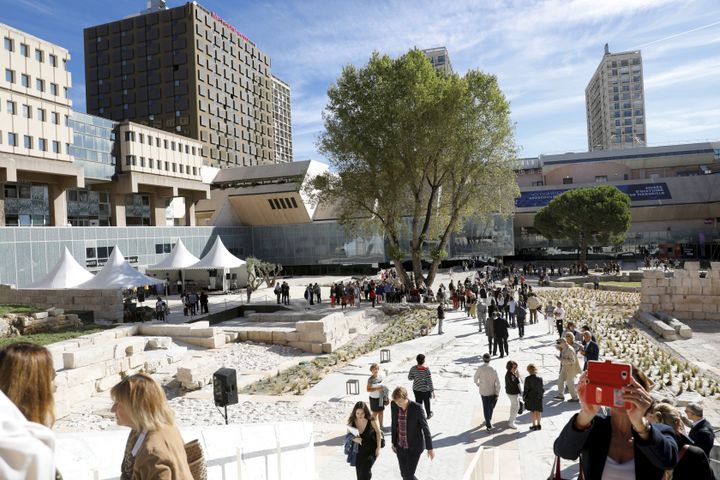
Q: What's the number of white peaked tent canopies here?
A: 4